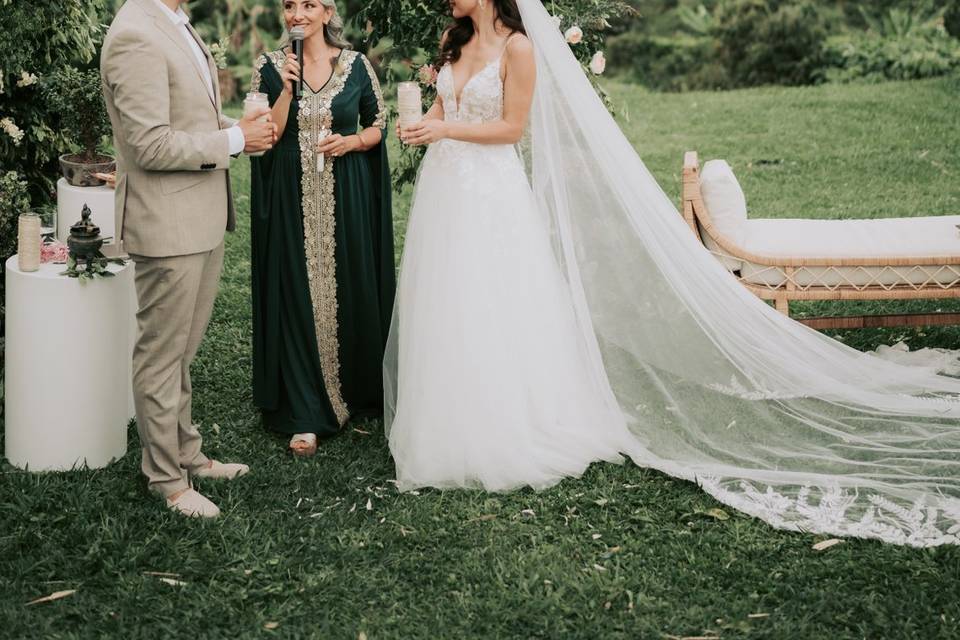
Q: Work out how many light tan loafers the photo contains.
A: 2